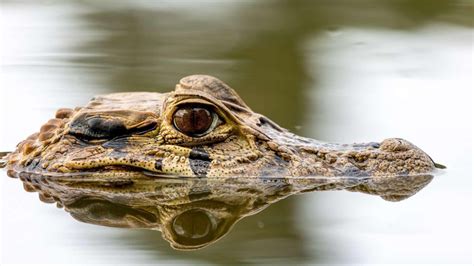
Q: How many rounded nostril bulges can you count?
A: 1